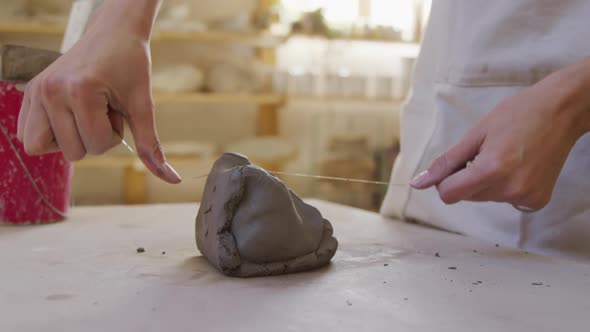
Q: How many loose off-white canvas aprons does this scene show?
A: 1